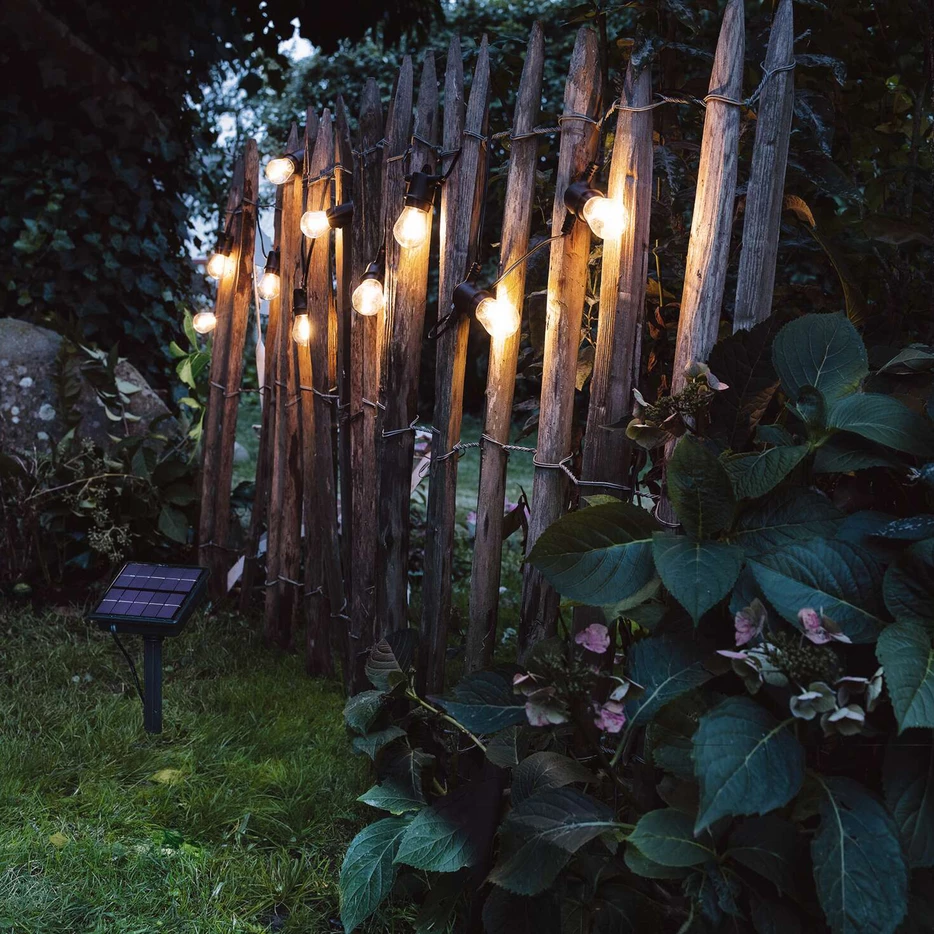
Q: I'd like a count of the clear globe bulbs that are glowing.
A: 10